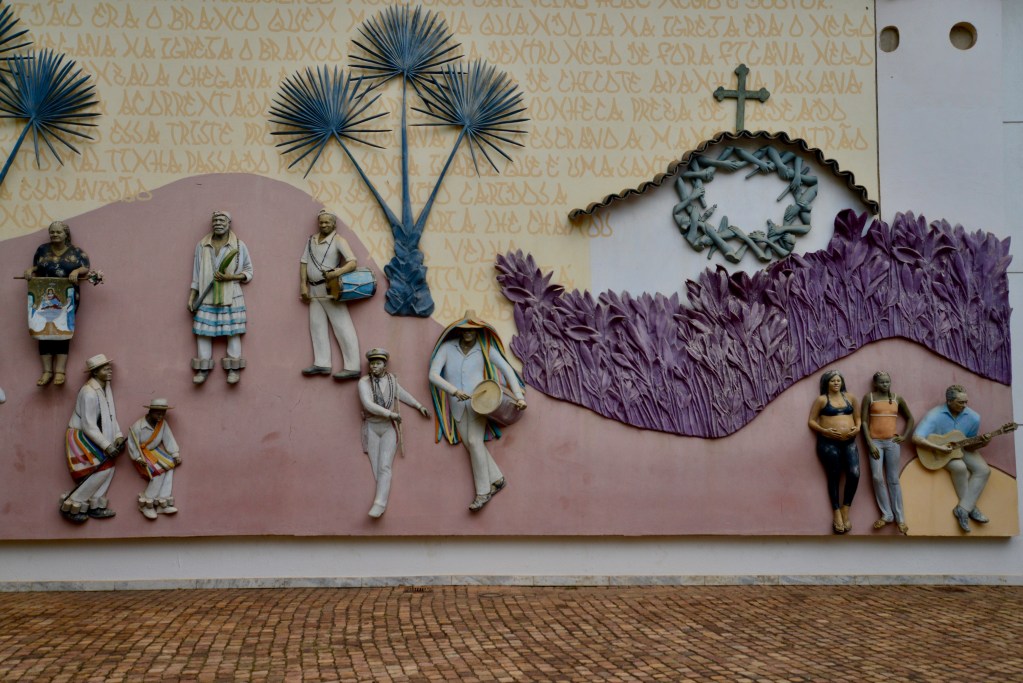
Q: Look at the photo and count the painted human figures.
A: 10